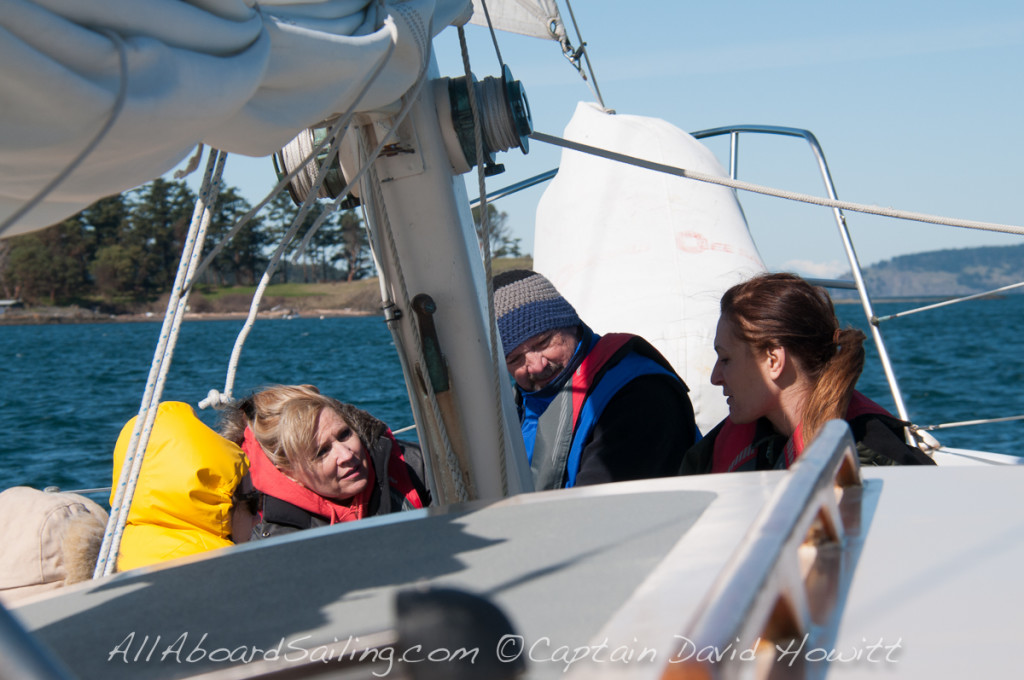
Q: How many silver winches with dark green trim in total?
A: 2